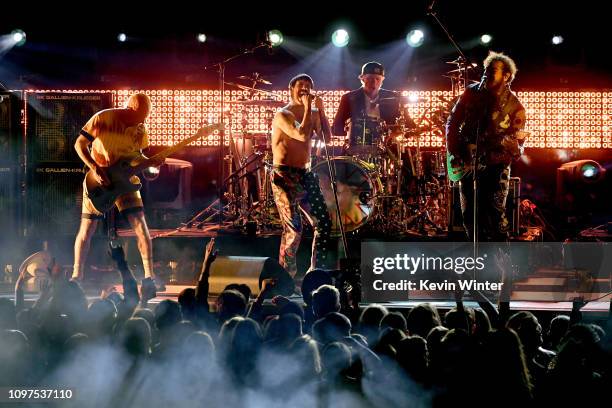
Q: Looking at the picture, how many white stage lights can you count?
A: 8